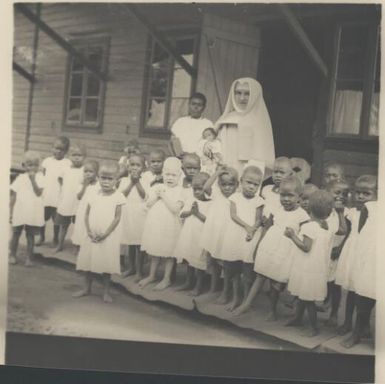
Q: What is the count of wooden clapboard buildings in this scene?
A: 1